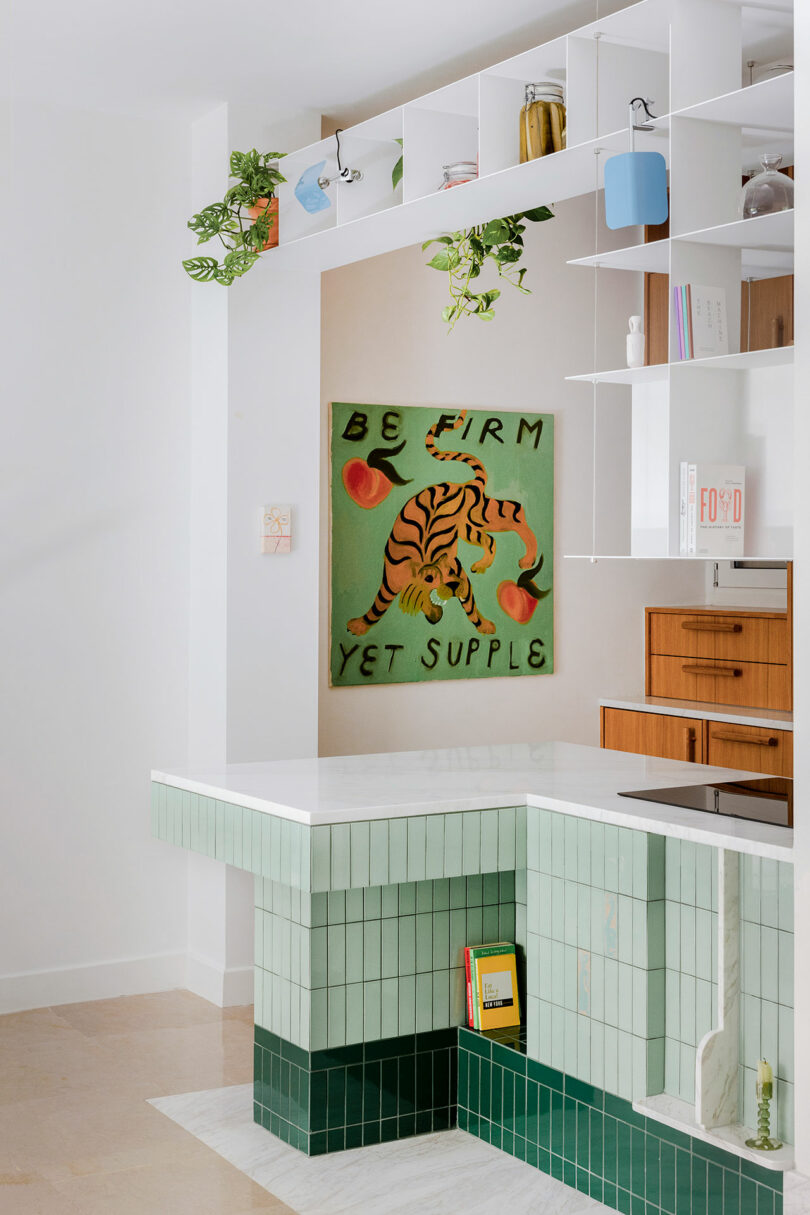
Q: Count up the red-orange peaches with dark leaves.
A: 2